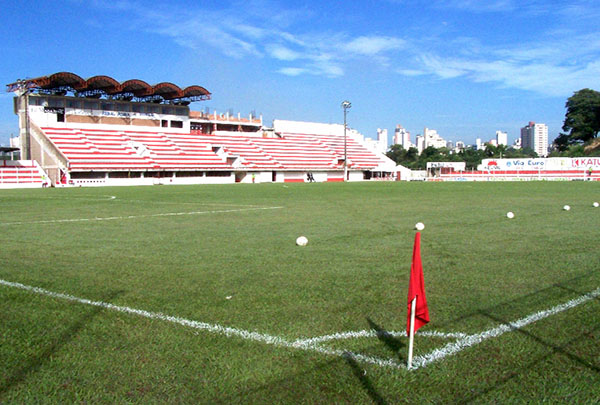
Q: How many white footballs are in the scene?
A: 5